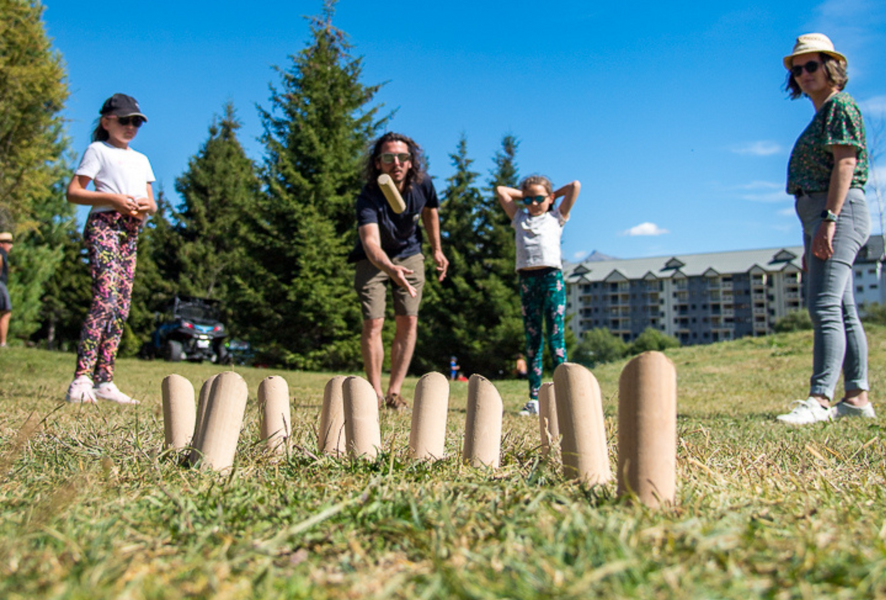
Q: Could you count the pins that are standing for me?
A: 11